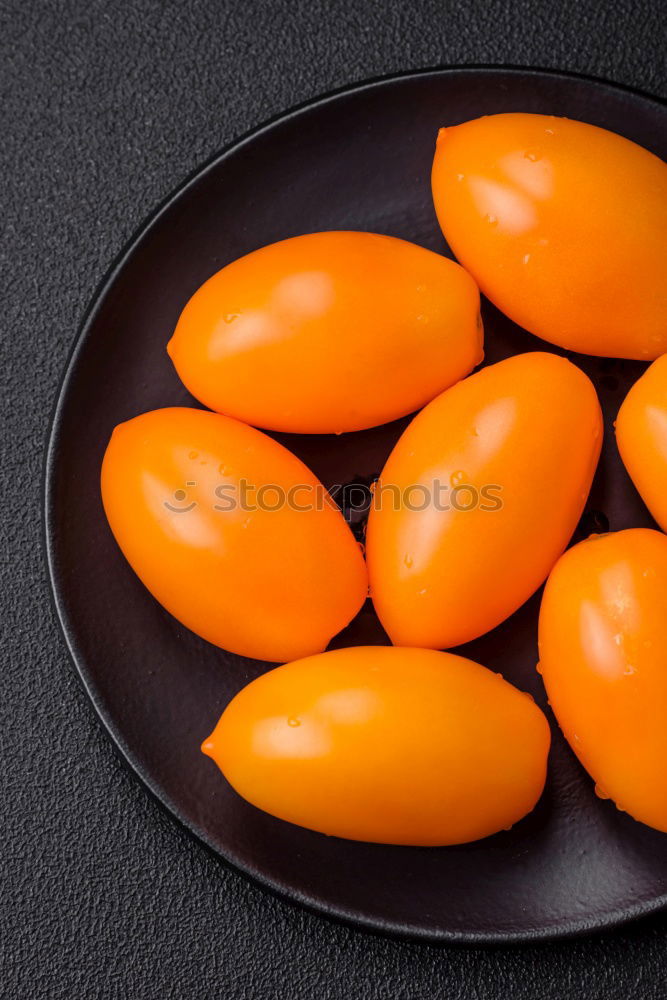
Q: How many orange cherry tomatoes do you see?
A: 7